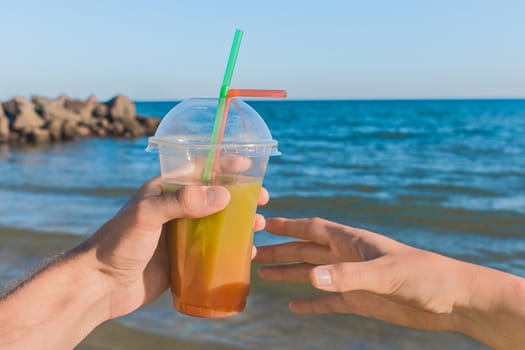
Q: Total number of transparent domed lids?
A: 1